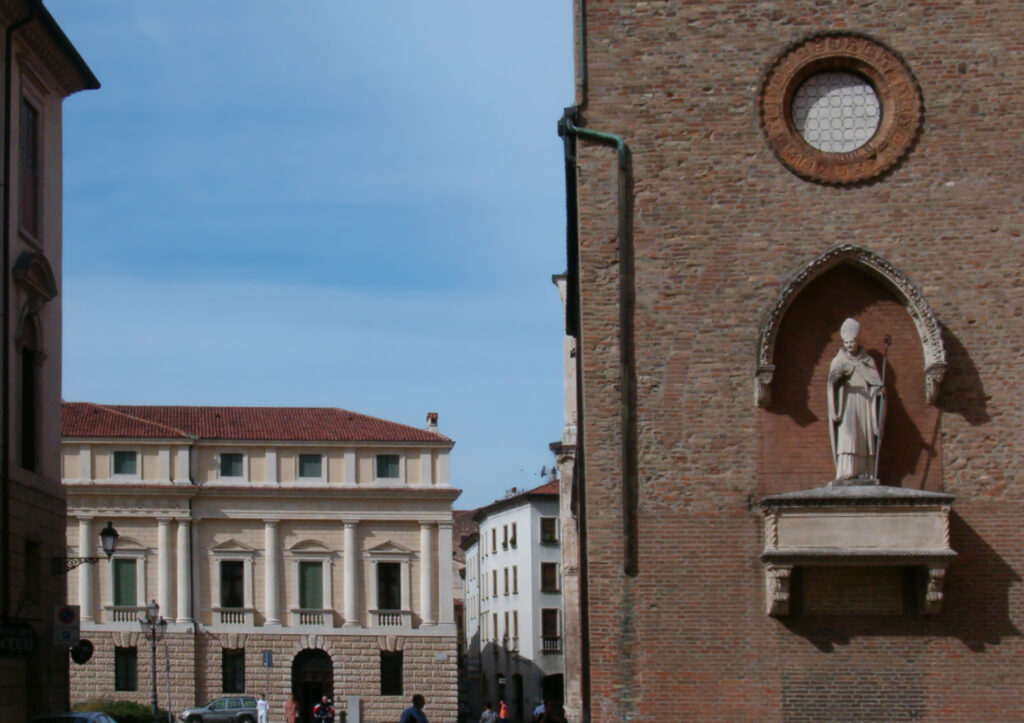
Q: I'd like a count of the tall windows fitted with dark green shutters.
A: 2